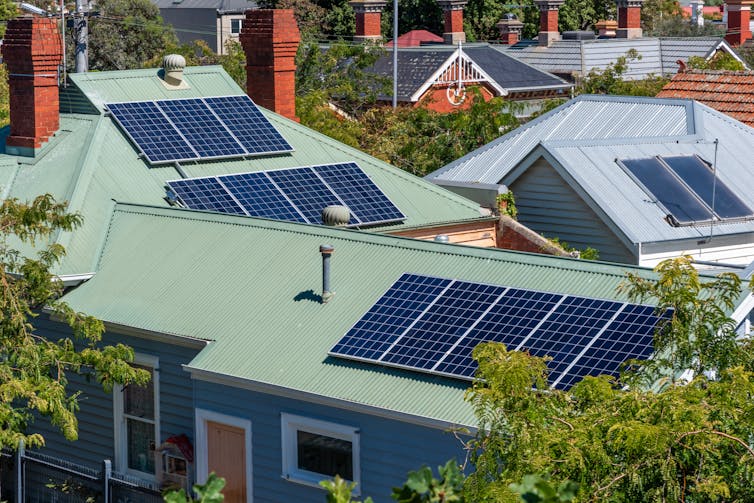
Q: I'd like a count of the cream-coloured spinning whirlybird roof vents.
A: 2